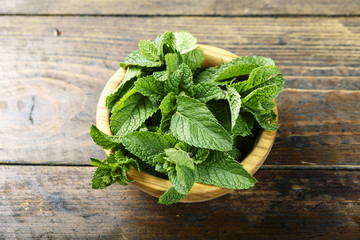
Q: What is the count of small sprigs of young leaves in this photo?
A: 2